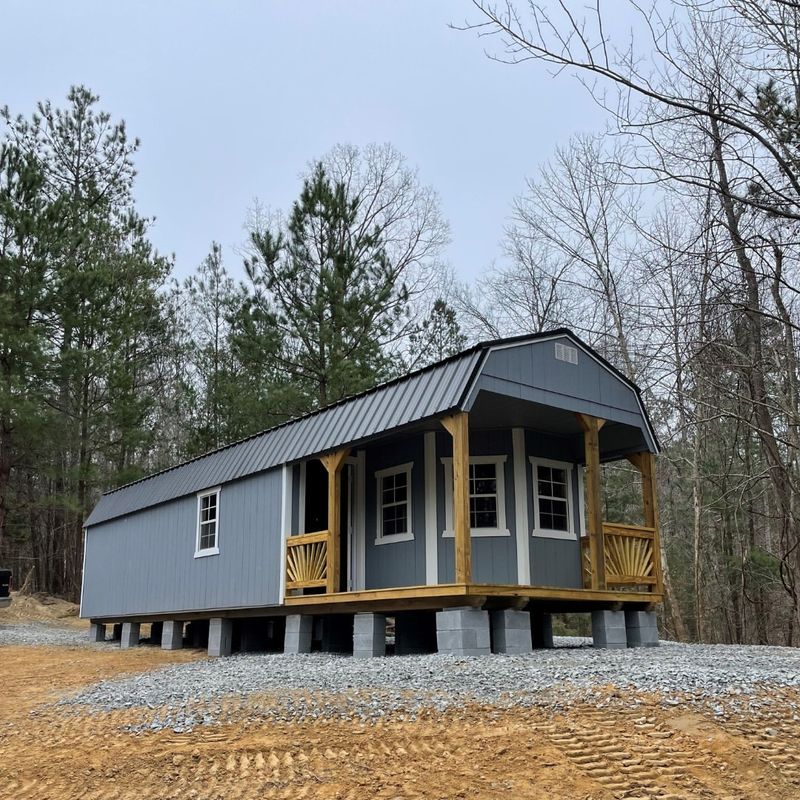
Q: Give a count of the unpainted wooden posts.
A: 4